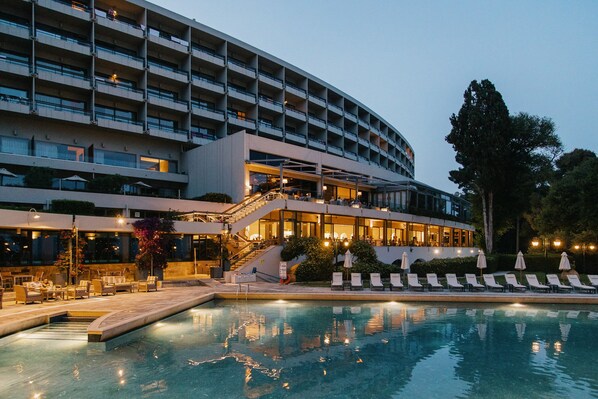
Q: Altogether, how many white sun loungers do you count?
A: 14